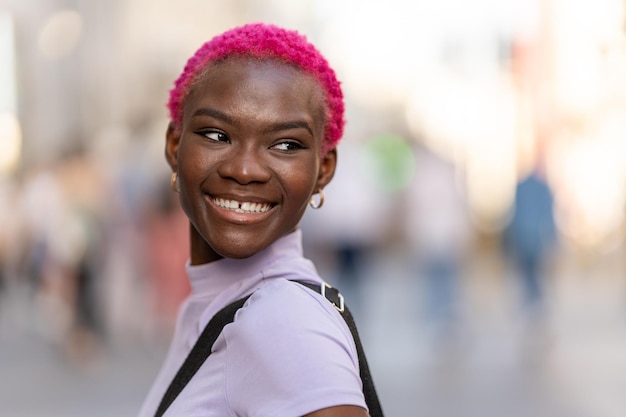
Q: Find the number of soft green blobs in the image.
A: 1